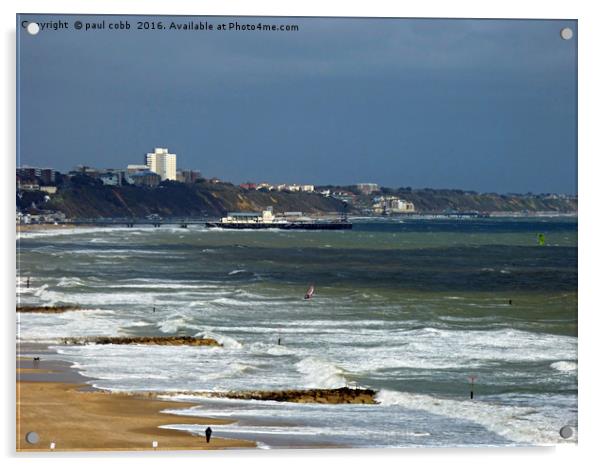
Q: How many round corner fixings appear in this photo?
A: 4